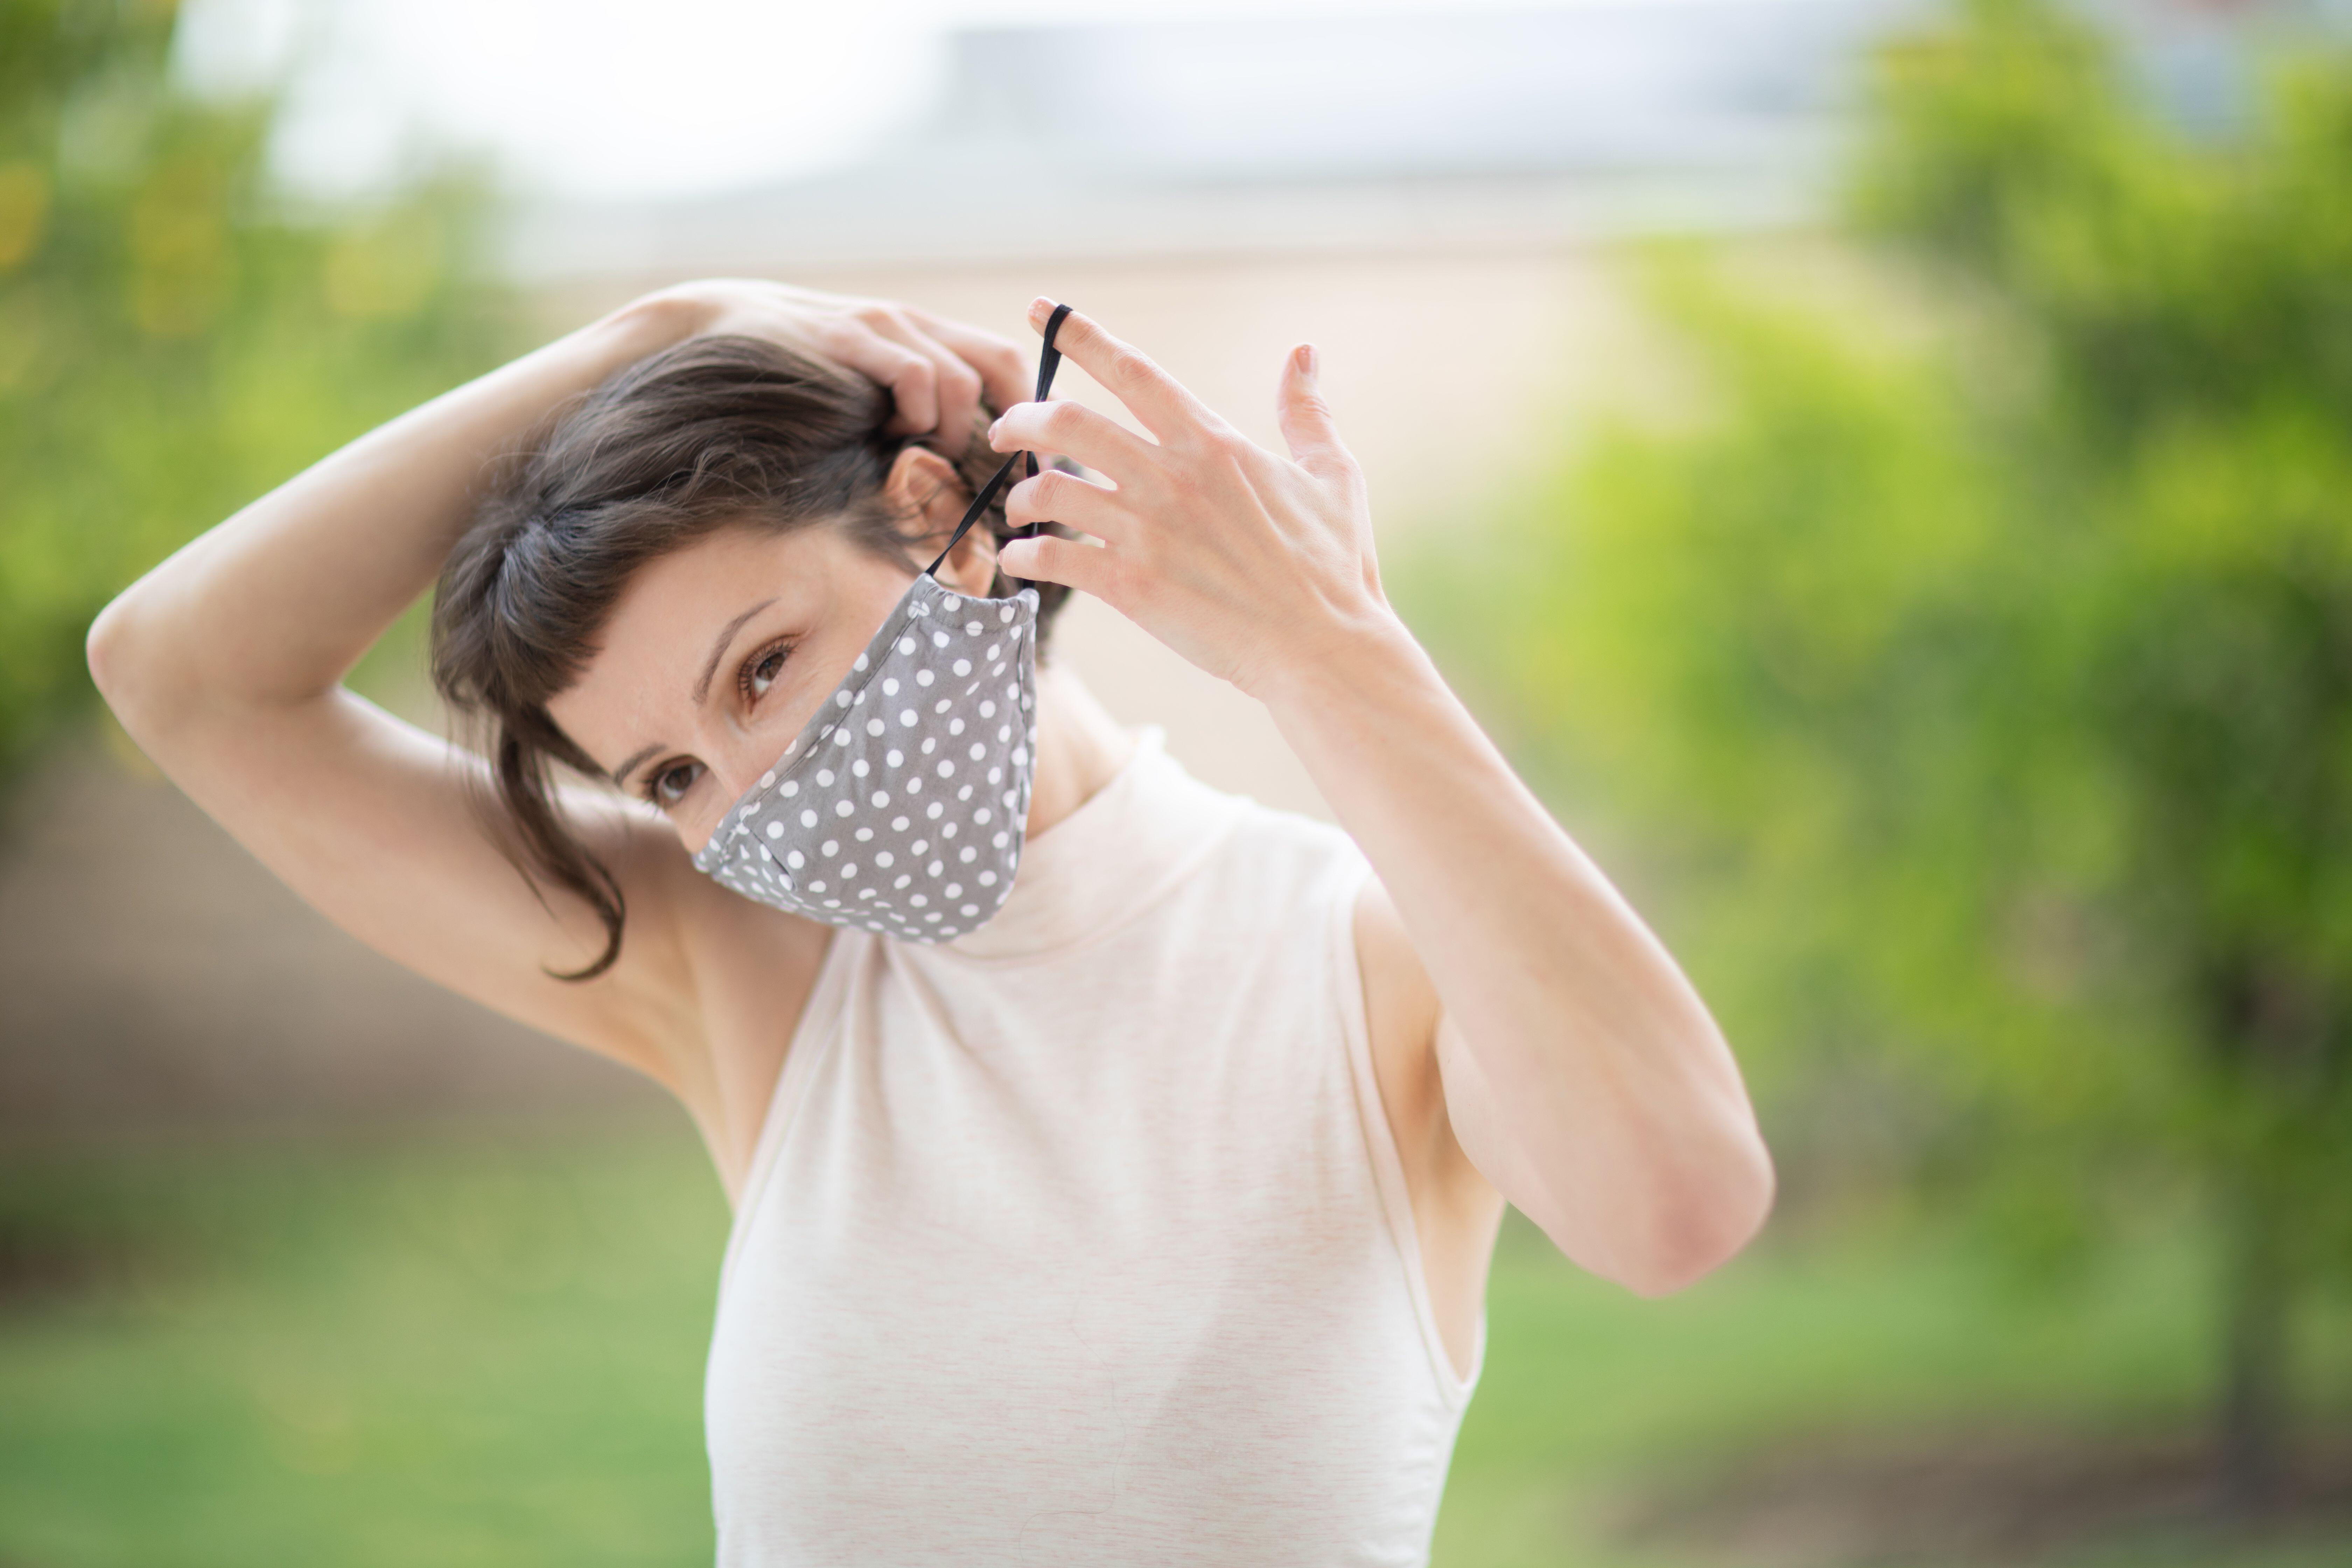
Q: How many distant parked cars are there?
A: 0